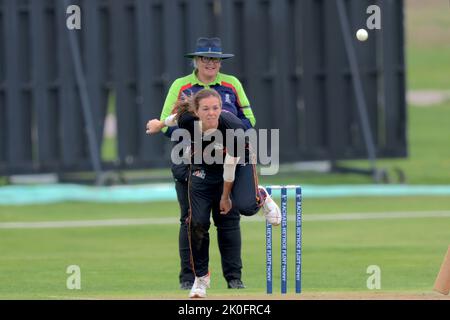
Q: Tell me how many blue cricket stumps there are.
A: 3